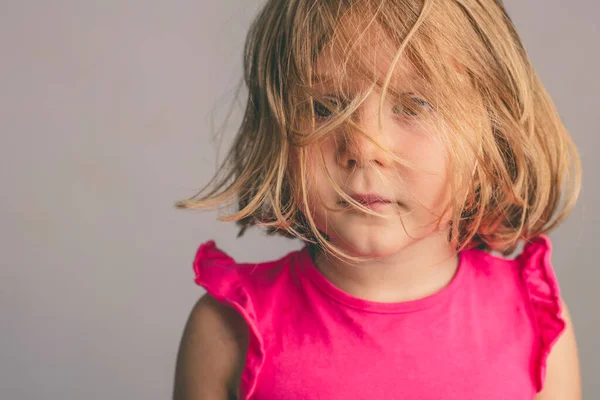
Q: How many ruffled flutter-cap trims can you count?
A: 2